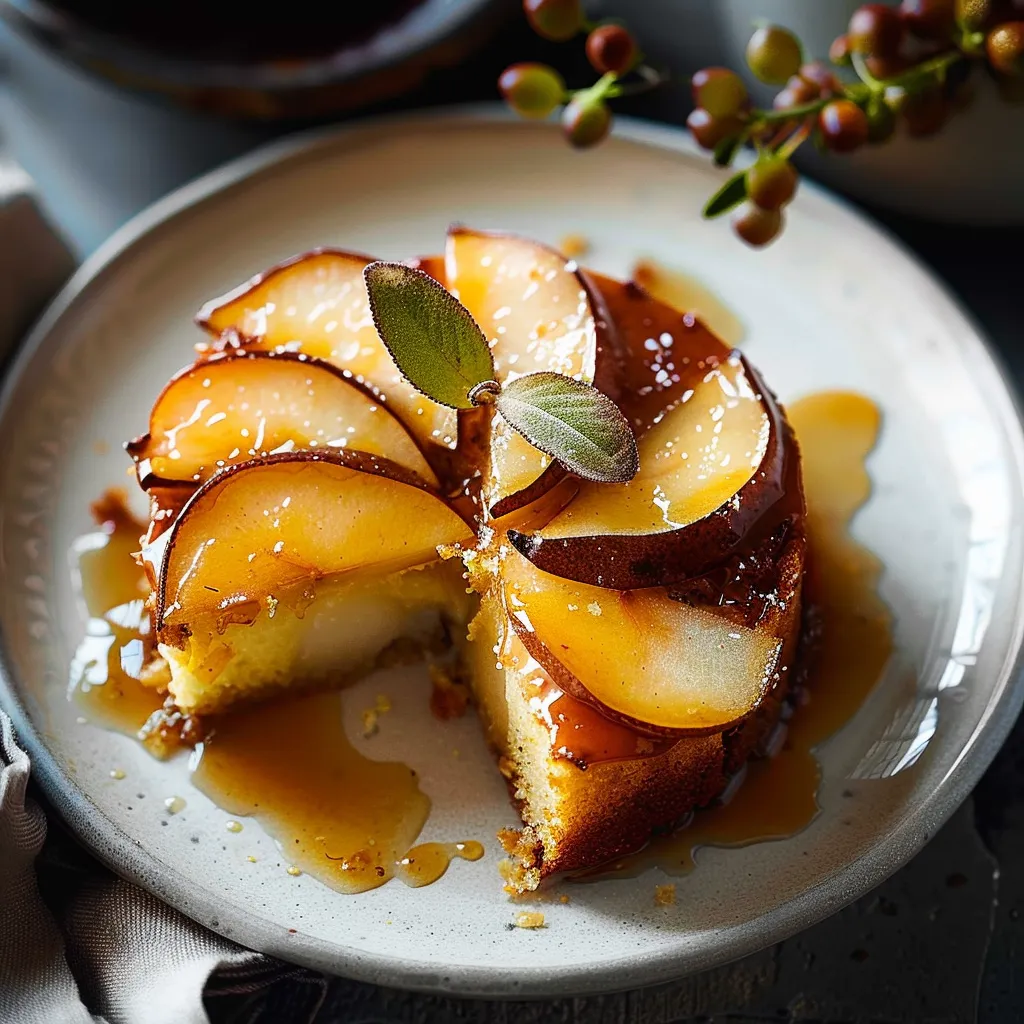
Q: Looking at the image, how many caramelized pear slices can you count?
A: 6